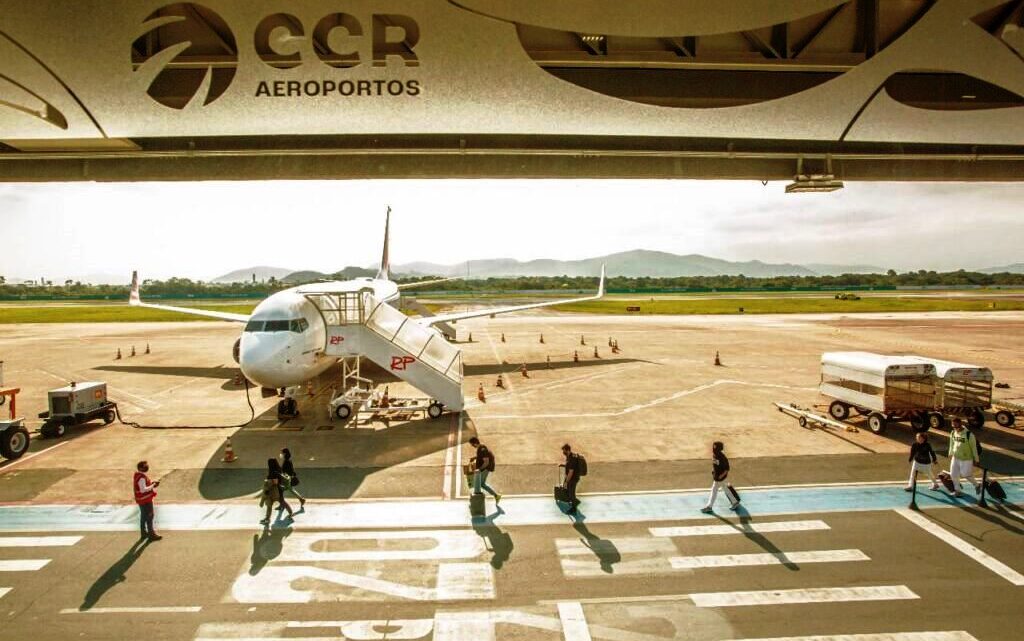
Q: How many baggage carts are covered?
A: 2